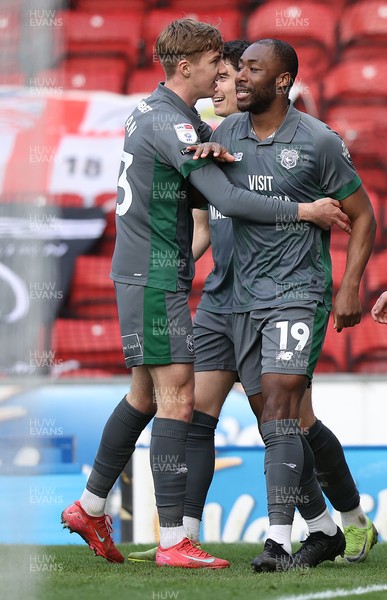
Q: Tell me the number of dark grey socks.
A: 6